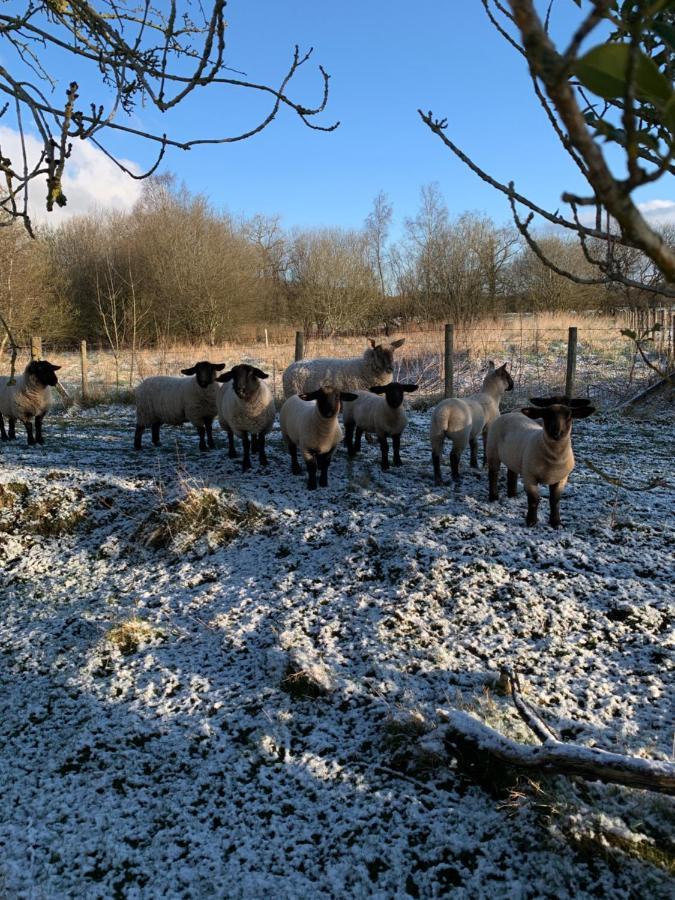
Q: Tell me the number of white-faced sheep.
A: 0